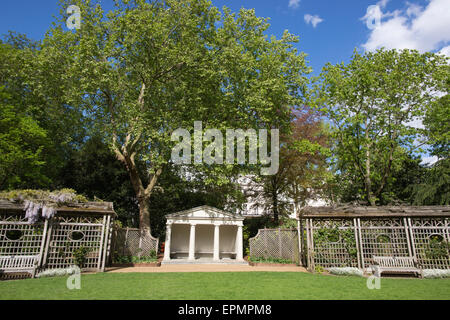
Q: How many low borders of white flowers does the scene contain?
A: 3